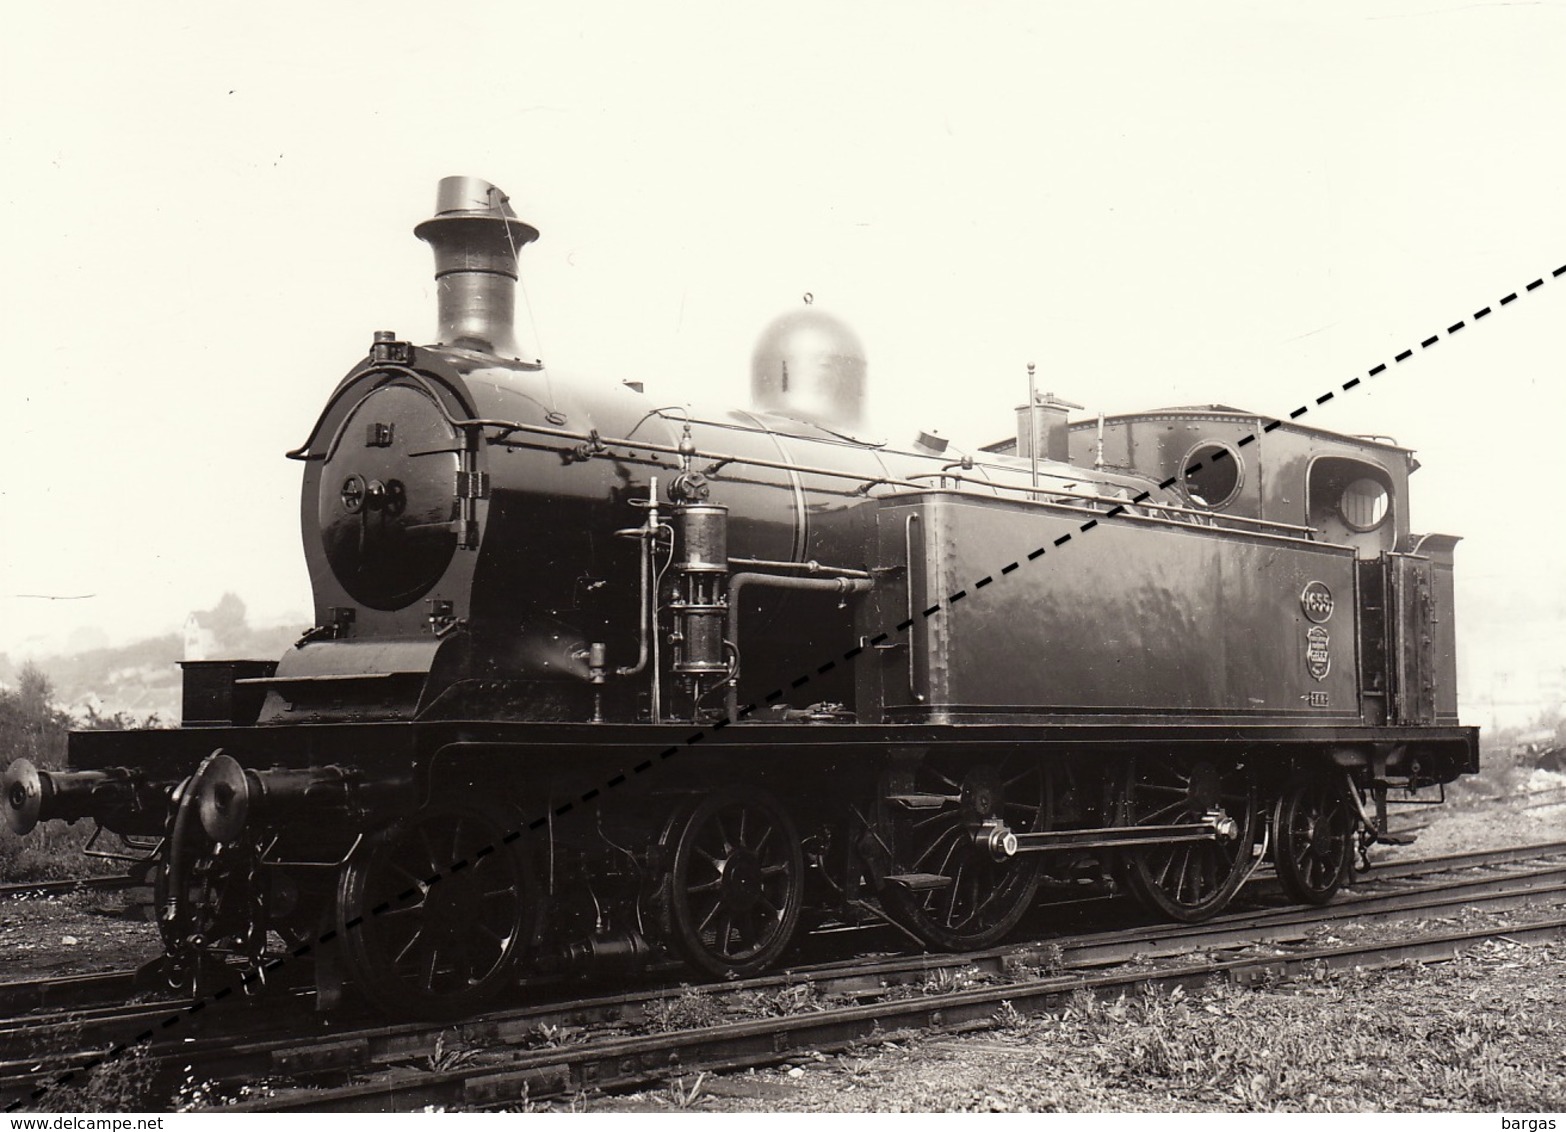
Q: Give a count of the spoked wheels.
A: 5